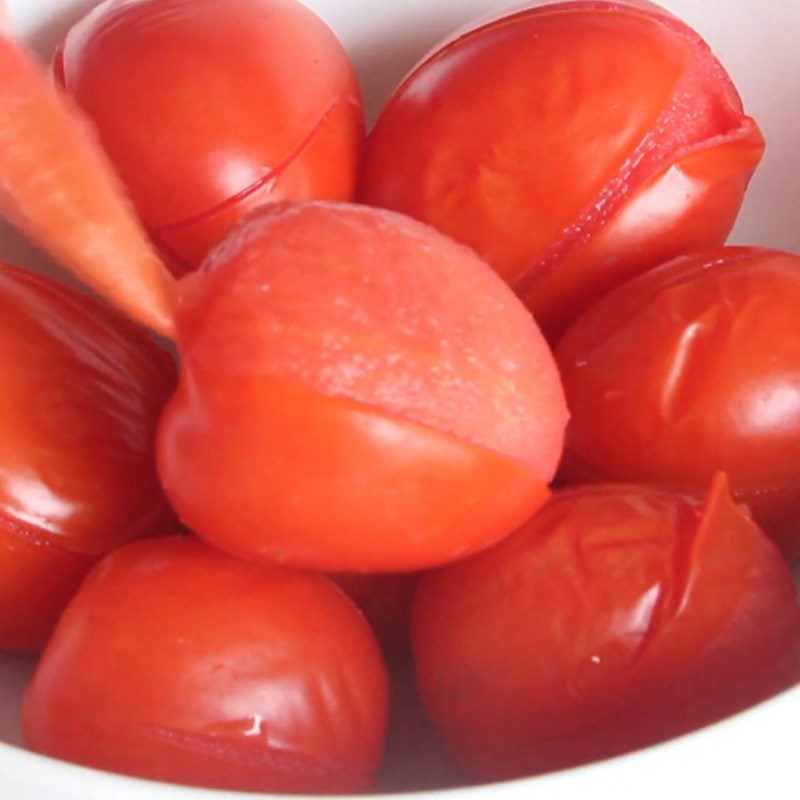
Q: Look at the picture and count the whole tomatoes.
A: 7